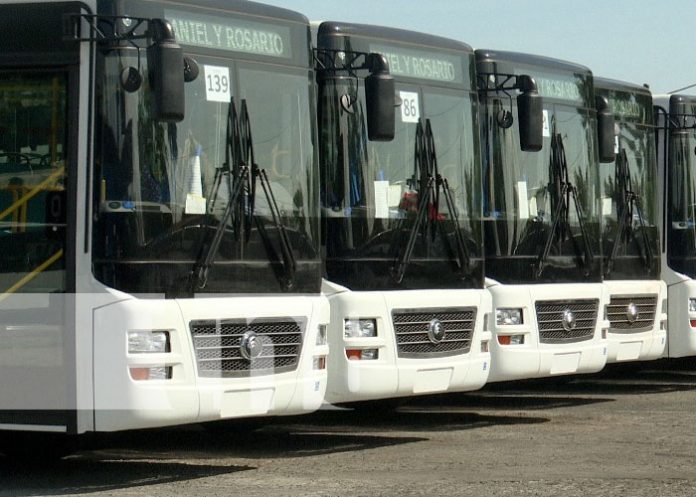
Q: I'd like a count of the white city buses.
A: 5